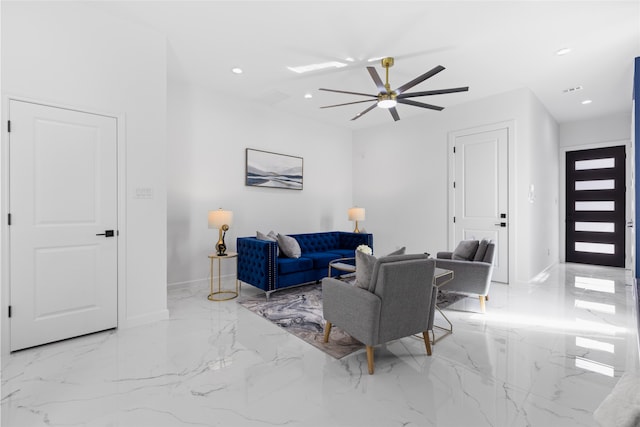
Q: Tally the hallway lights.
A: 2